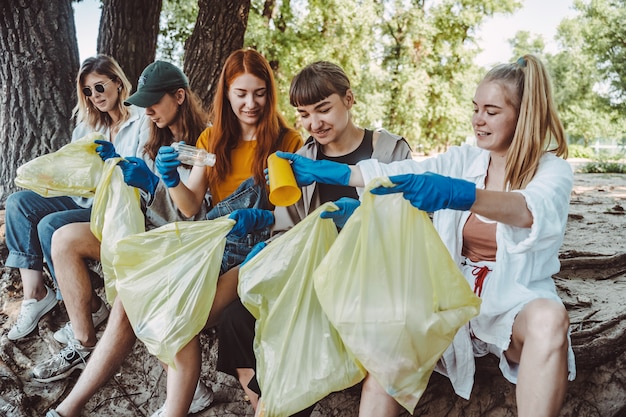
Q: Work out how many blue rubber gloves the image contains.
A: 8